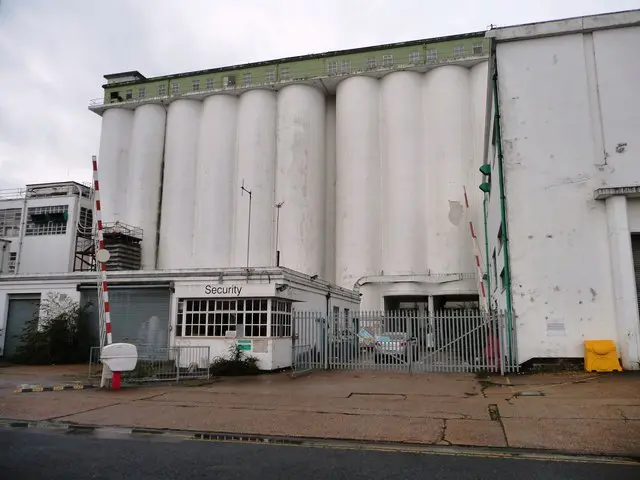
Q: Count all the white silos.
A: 10